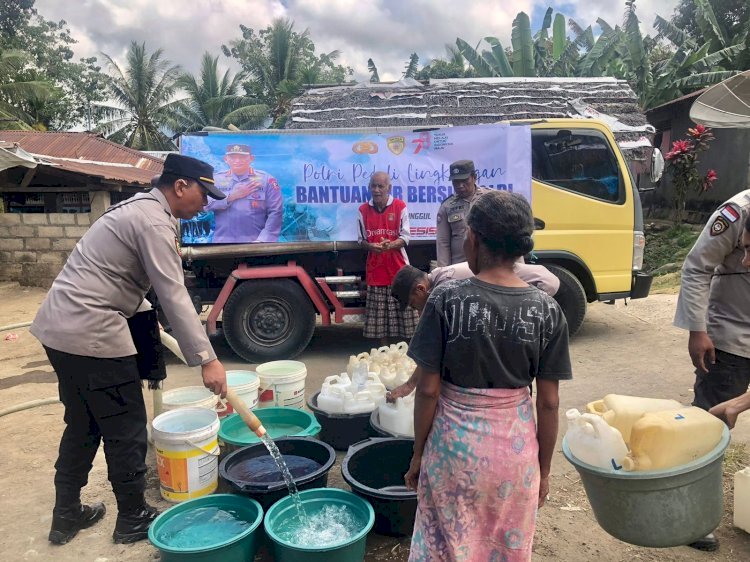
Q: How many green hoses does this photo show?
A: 0